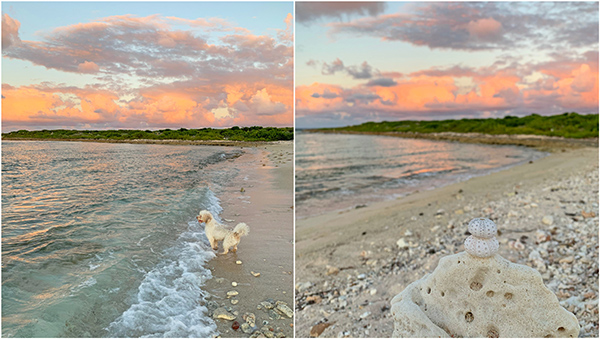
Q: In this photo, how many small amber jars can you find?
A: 0